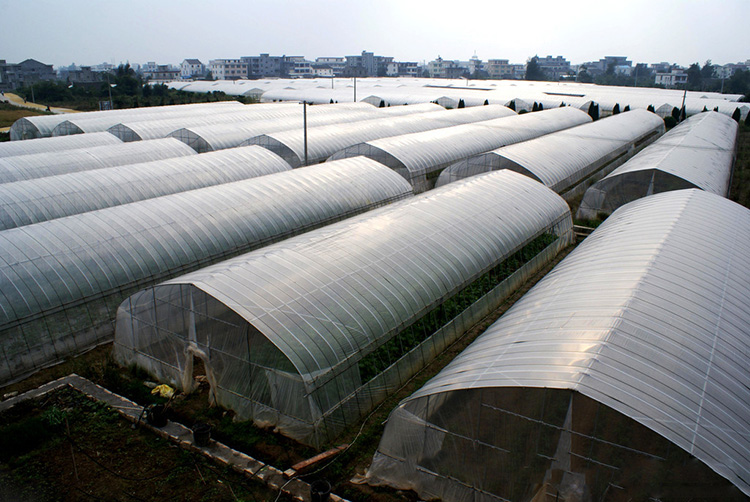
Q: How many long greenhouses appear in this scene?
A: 14